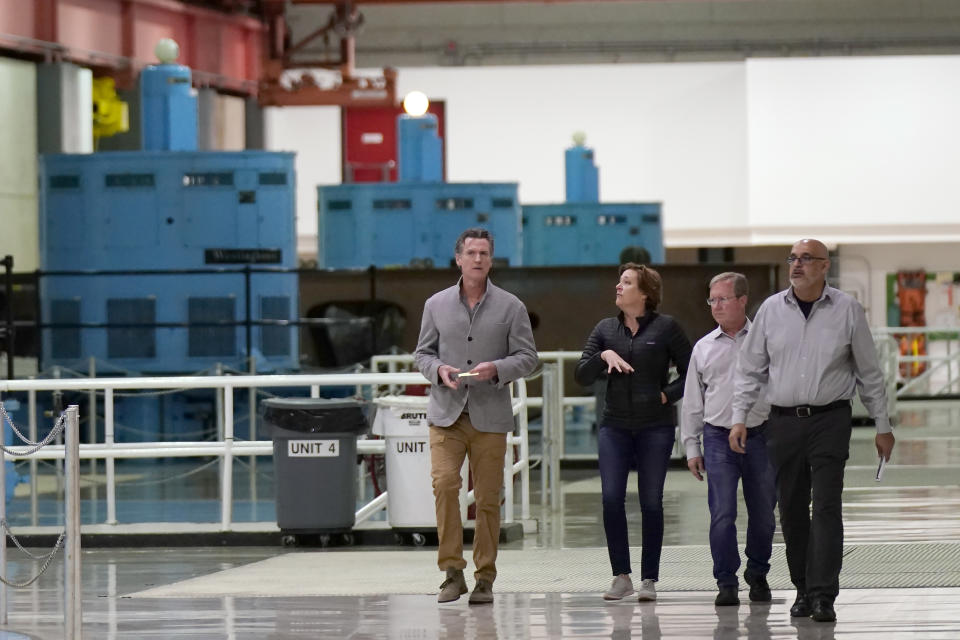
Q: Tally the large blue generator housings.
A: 3